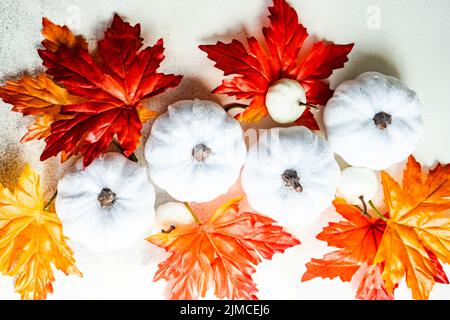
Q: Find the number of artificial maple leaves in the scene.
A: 7